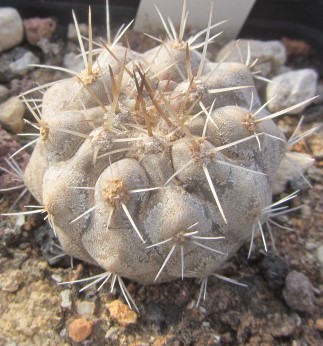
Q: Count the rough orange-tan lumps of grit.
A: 2